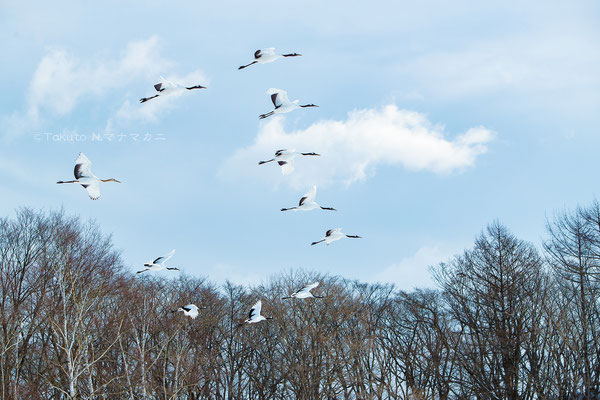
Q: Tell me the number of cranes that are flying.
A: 11